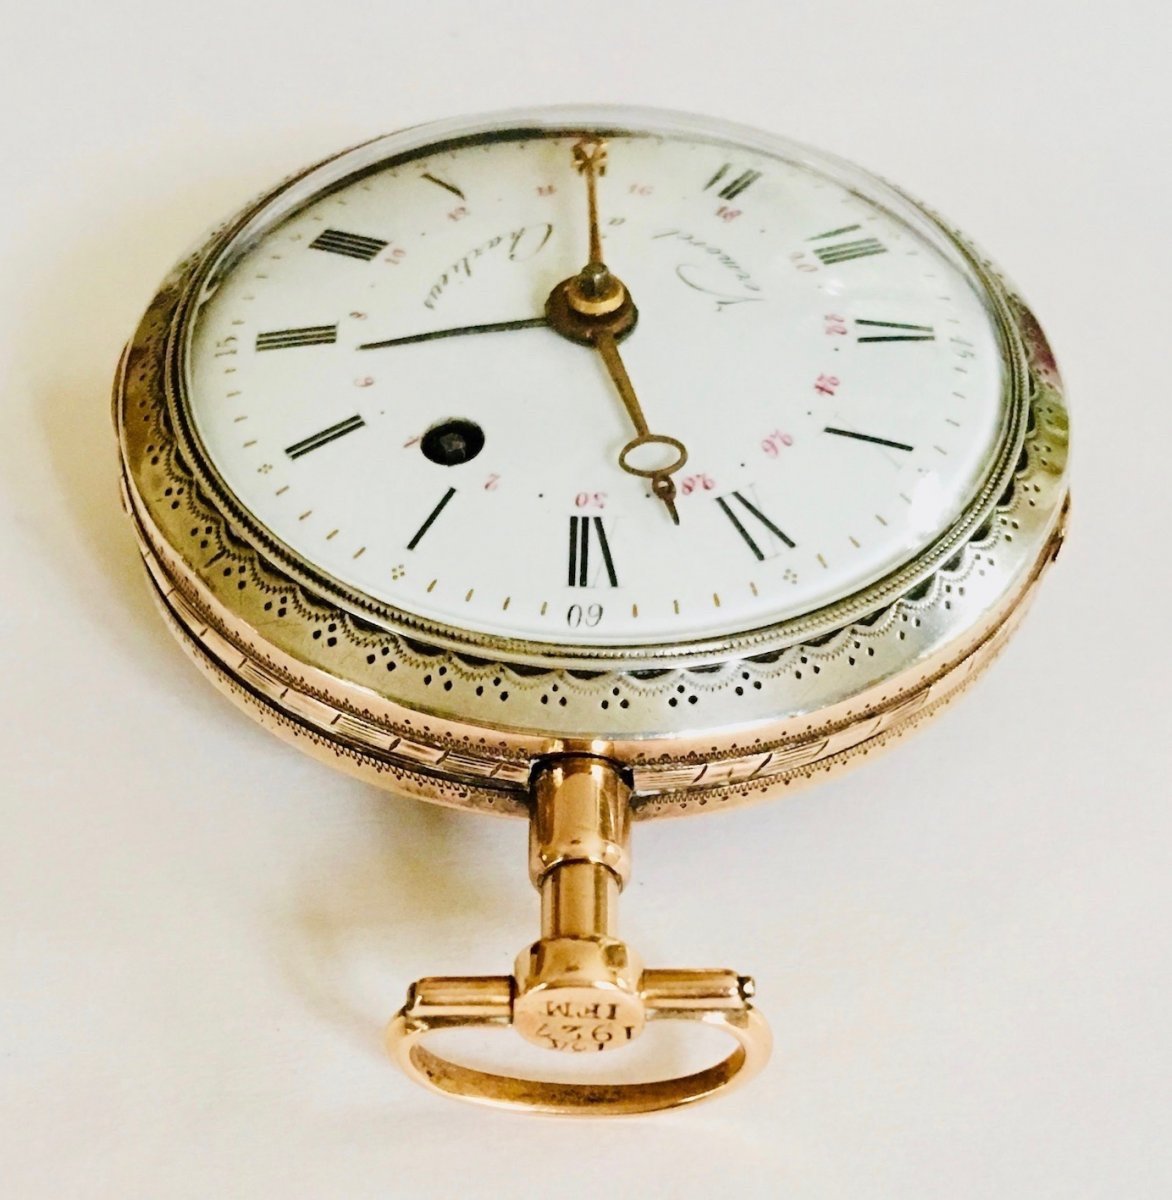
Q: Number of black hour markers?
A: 11